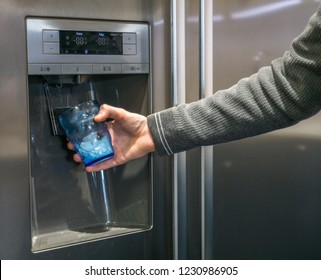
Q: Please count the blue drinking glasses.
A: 1